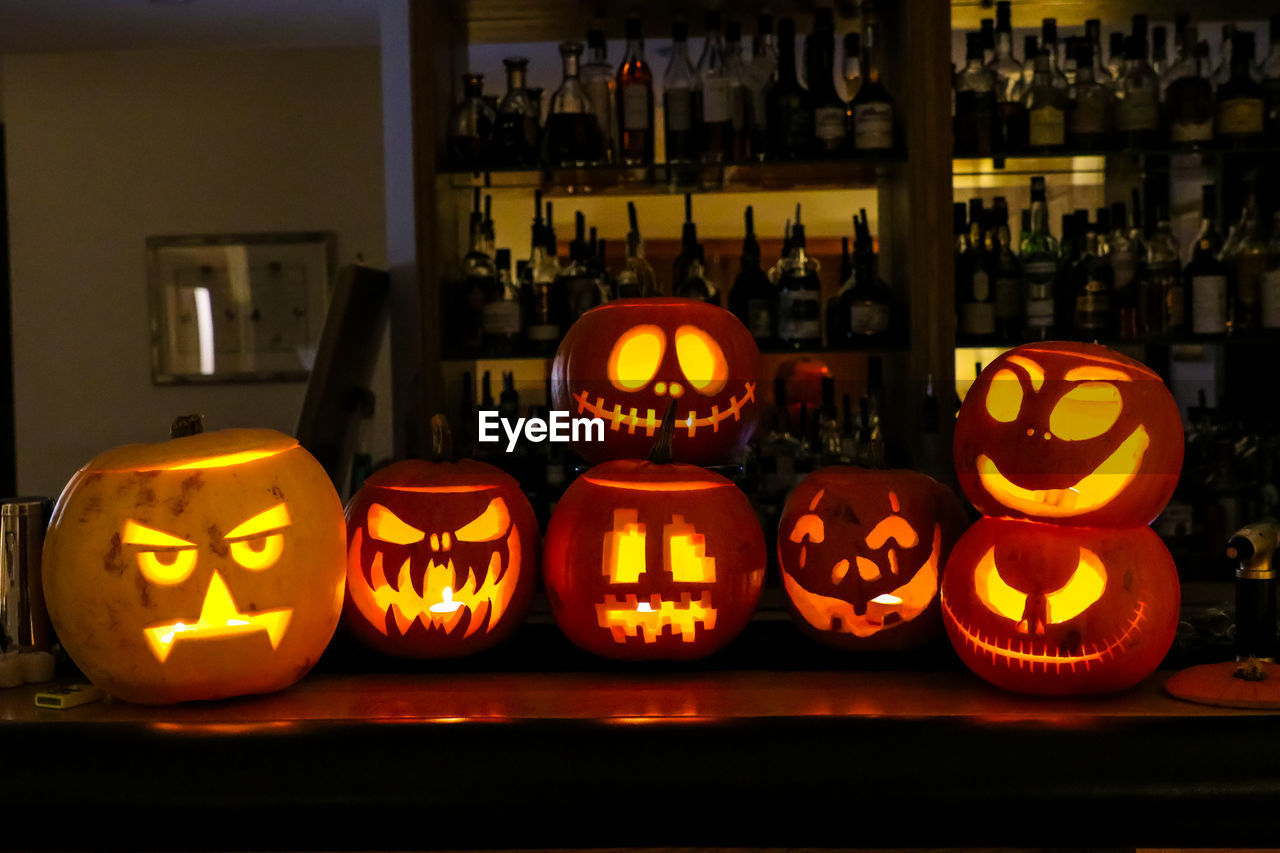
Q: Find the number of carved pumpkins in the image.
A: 7